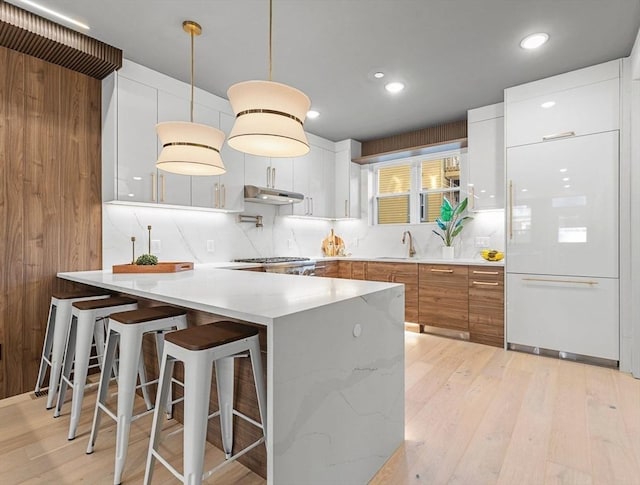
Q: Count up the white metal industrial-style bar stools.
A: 4